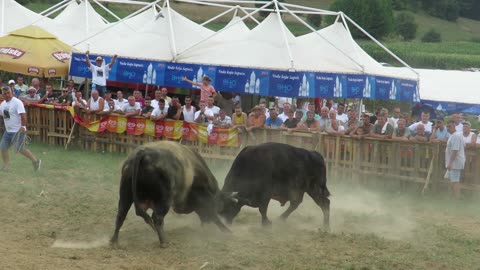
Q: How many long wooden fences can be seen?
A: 1